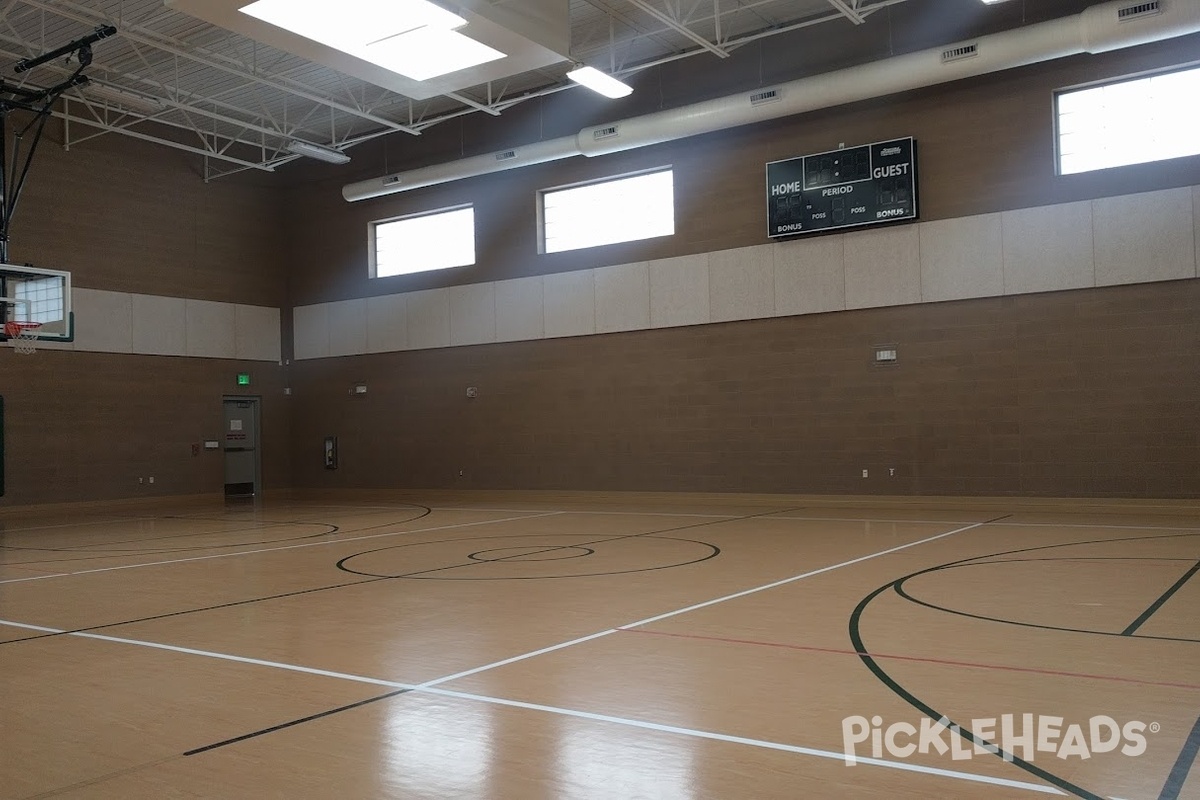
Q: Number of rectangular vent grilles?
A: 6